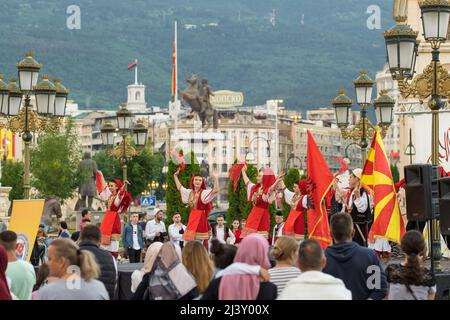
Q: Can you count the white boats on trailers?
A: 0